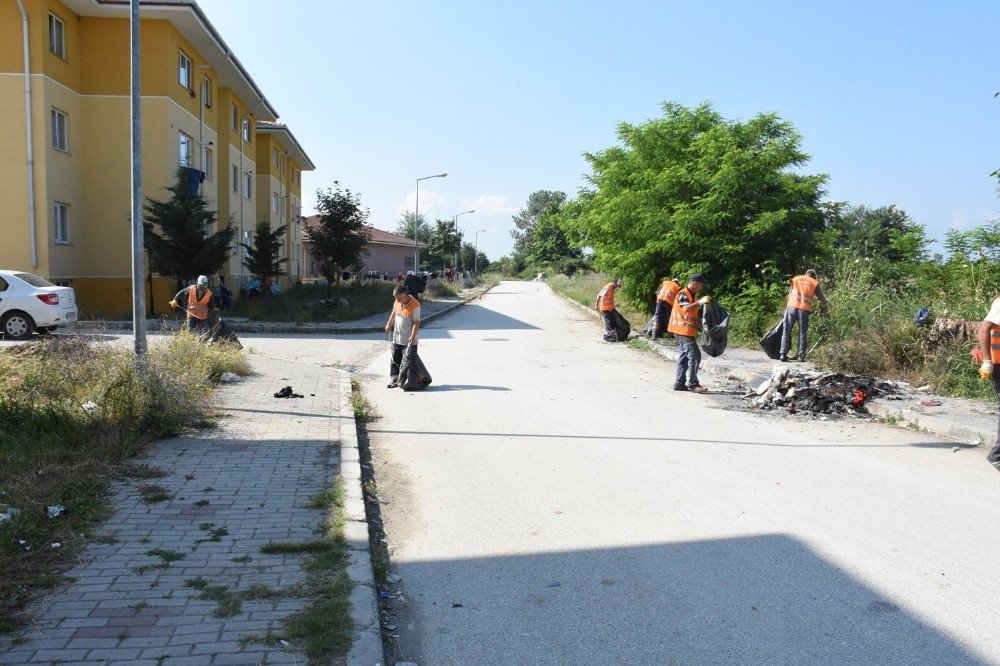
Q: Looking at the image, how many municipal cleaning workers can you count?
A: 7